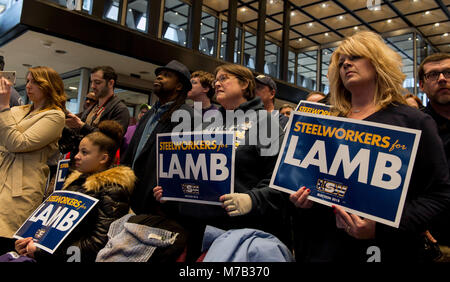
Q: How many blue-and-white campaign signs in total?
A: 5